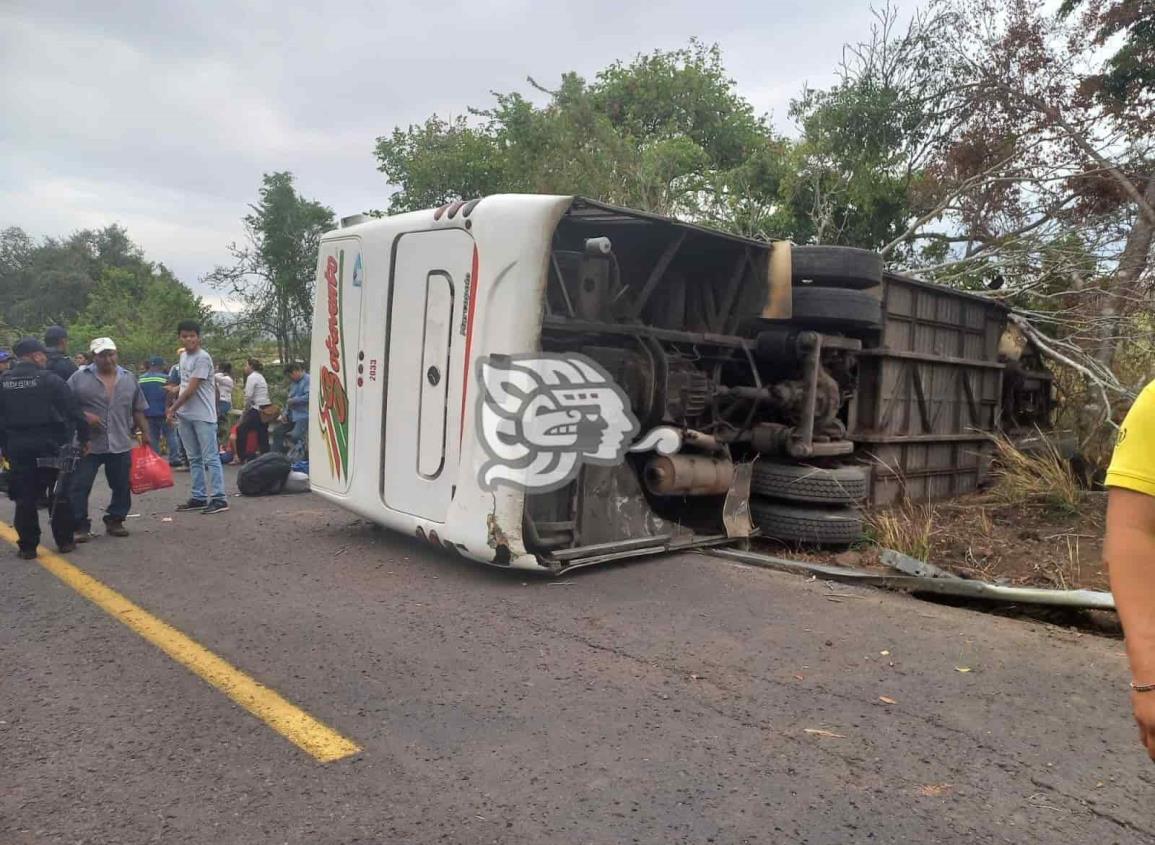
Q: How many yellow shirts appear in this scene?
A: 1